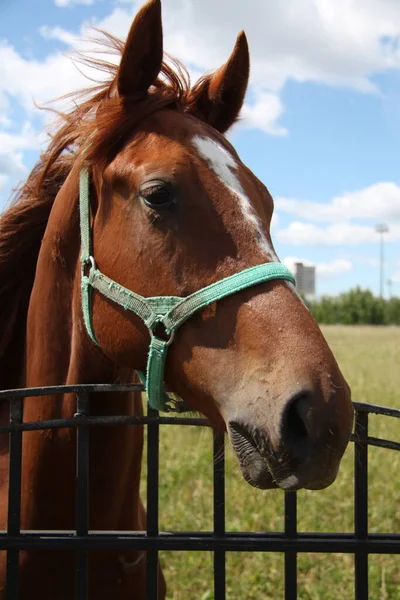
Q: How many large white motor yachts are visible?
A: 0